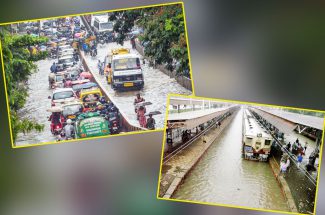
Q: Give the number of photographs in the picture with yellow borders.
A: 2